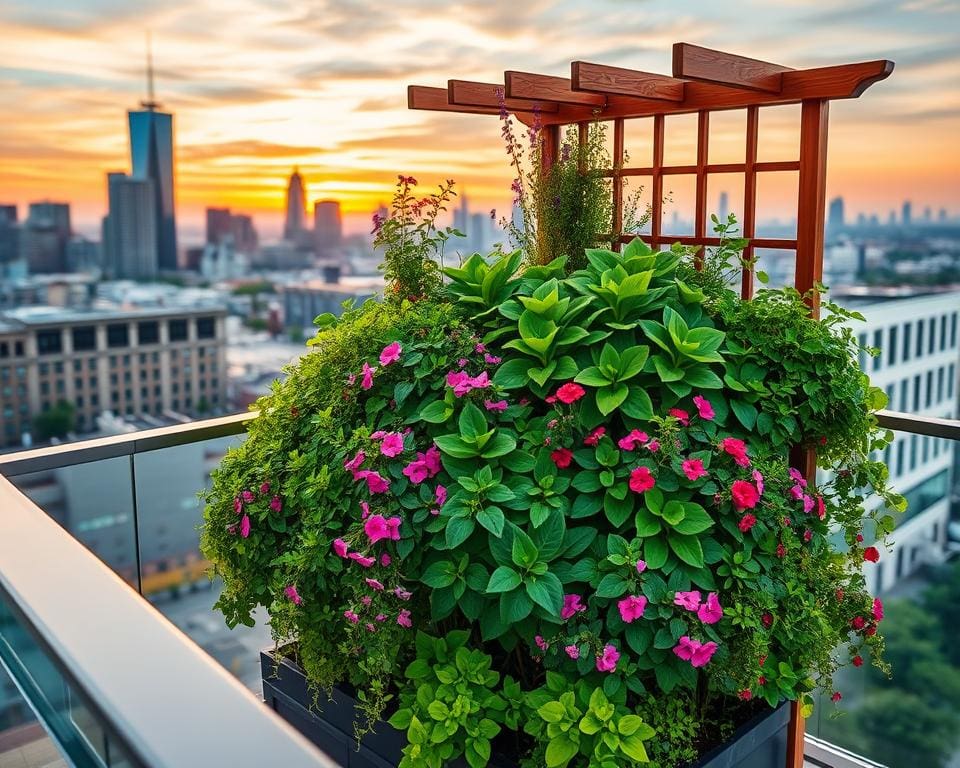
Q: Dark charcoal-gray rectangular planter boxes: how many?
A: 1